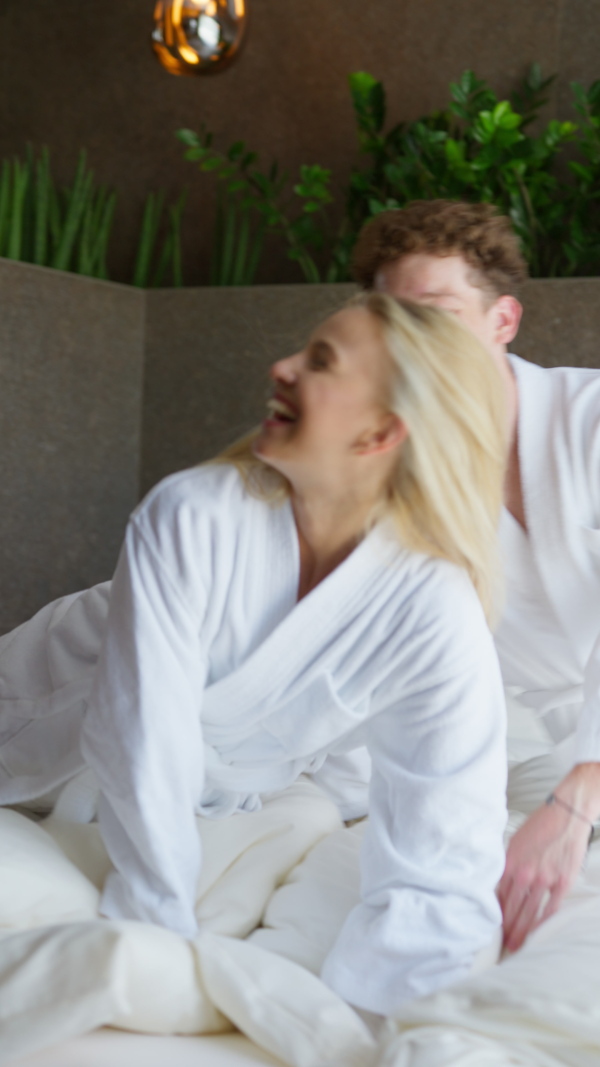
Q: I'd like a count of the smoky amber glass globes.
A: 1